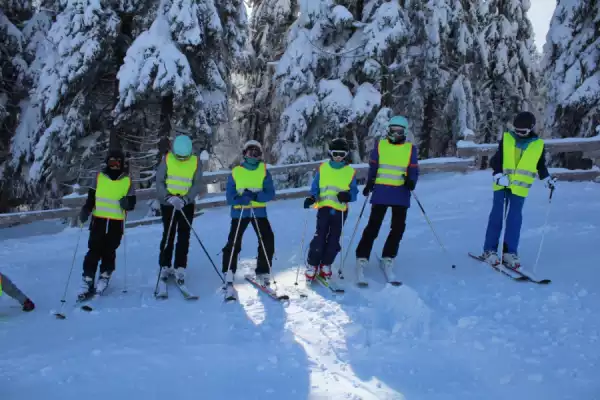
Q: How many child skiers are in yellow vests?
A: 6